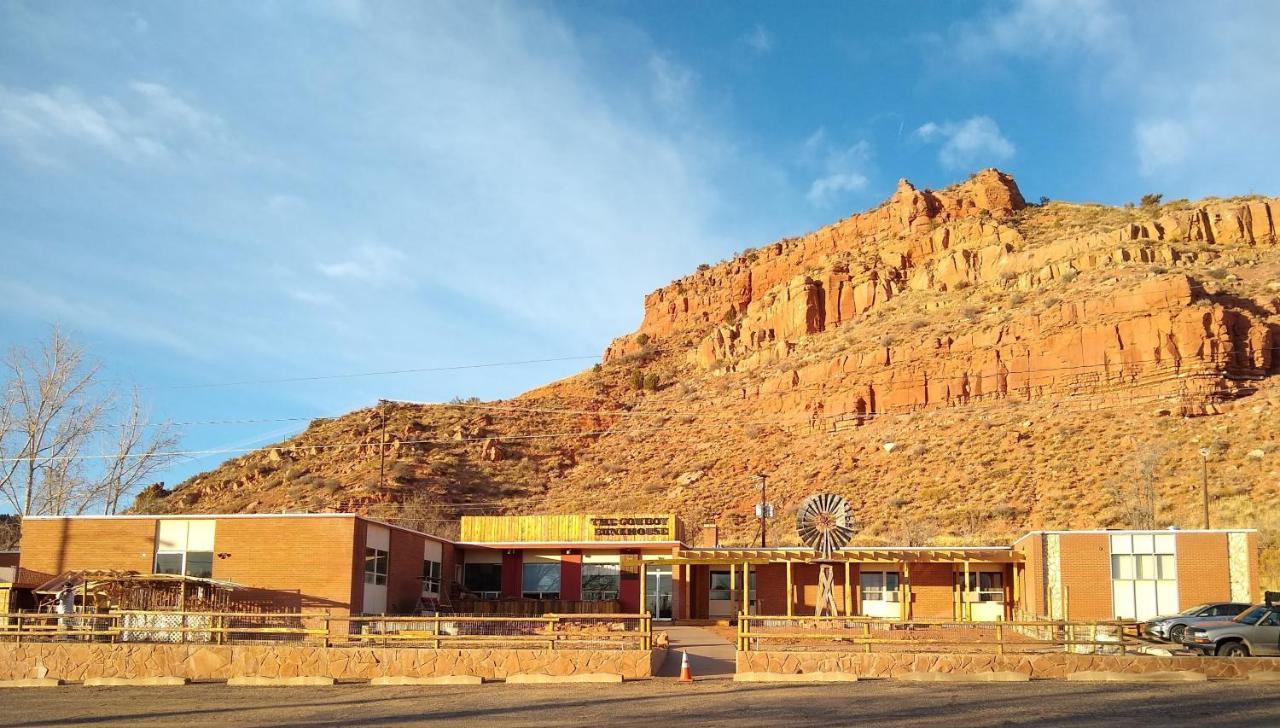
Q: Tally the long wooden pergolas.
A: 1